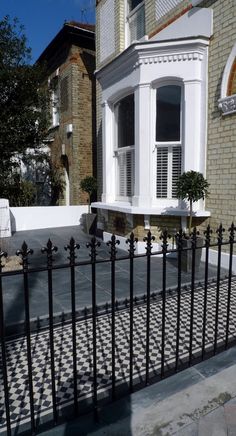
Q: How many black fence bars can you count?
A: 14